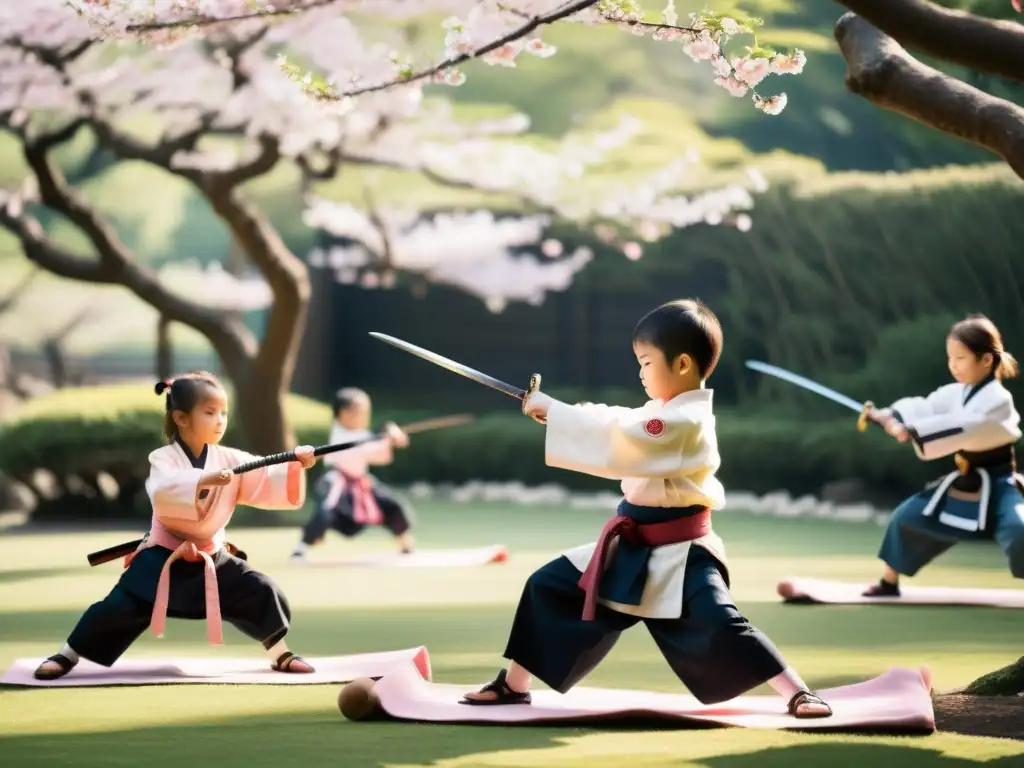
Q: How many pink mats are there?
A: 4